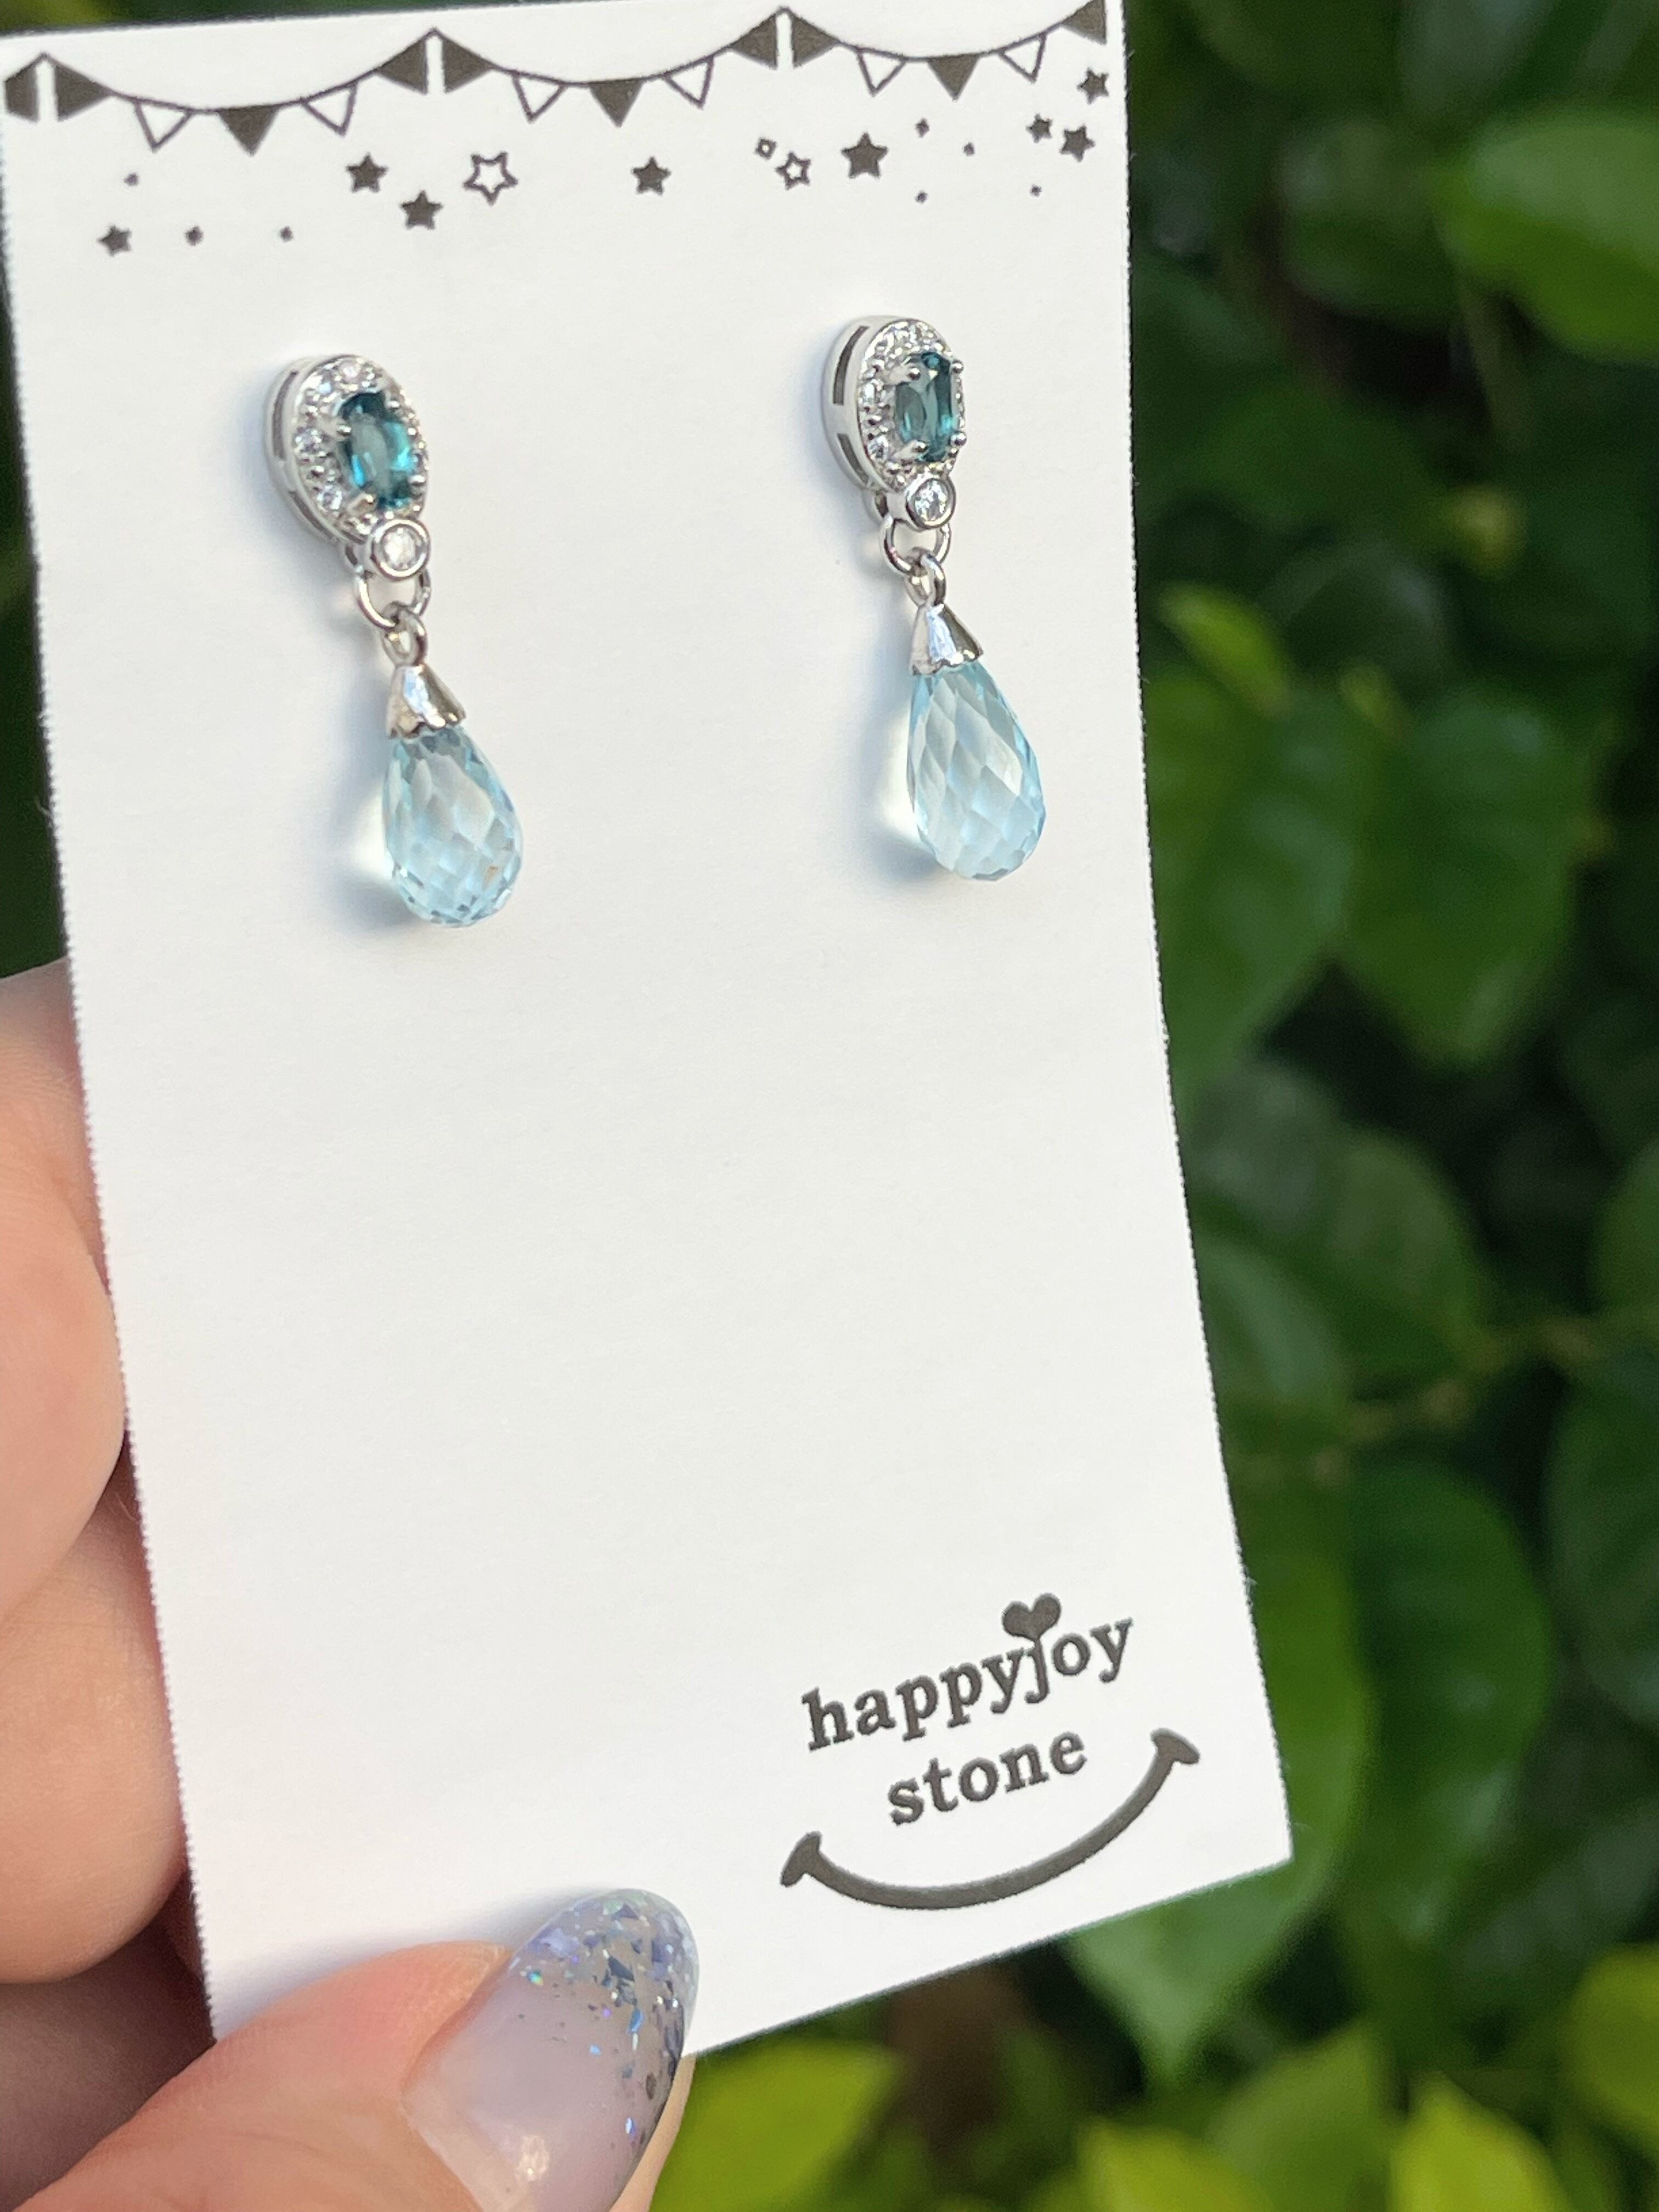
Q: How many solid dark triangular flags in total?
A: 10